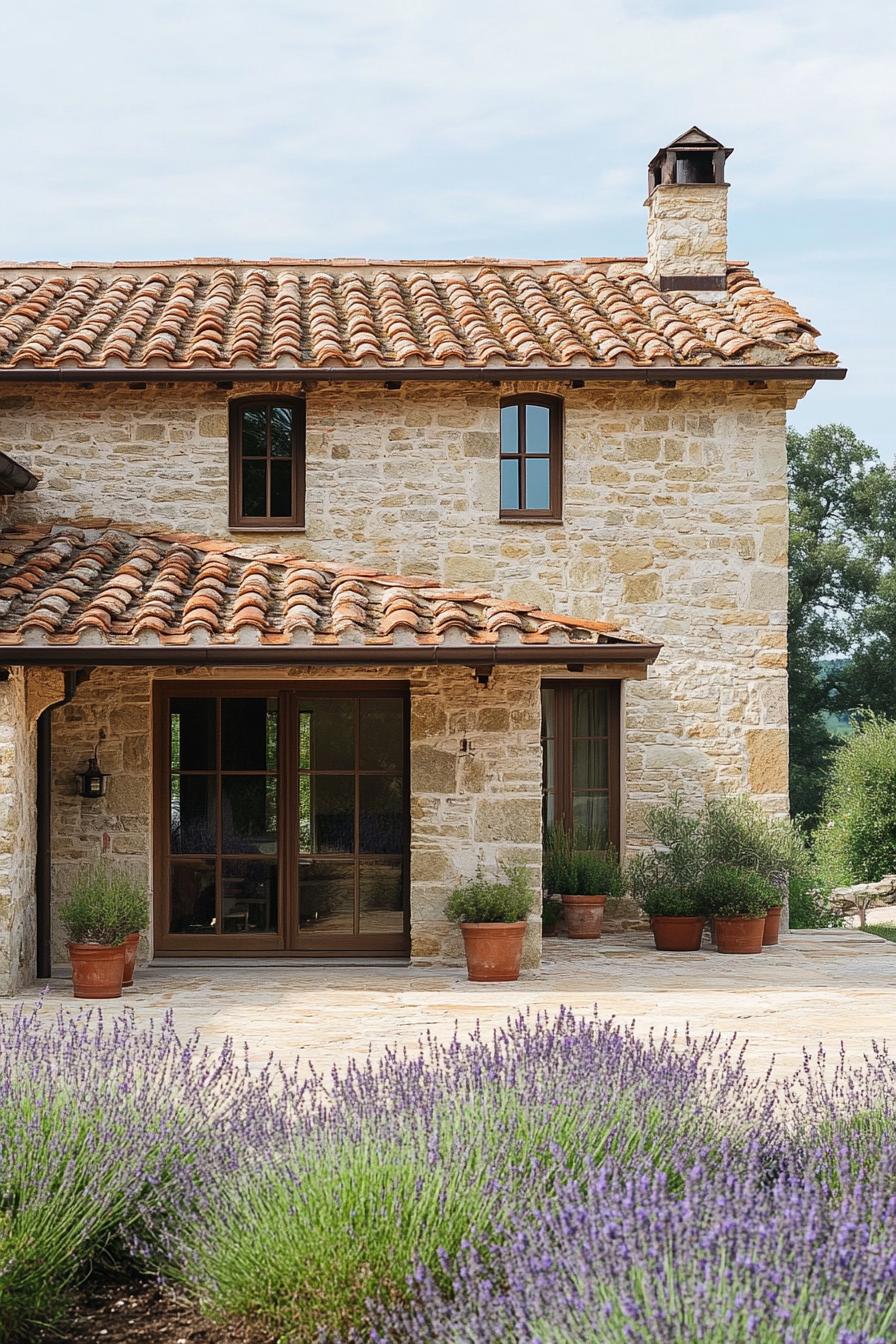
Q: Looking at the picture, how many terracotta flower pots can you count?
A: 7